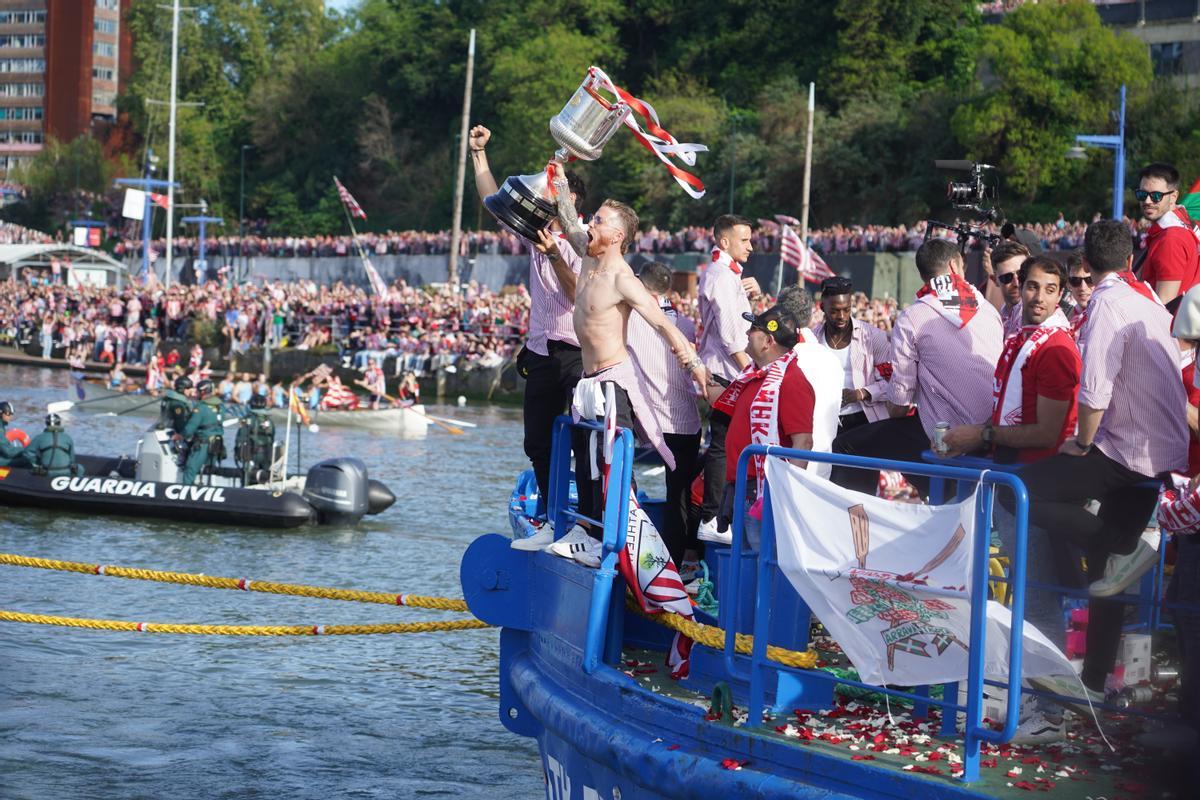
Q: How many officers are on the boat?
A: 5